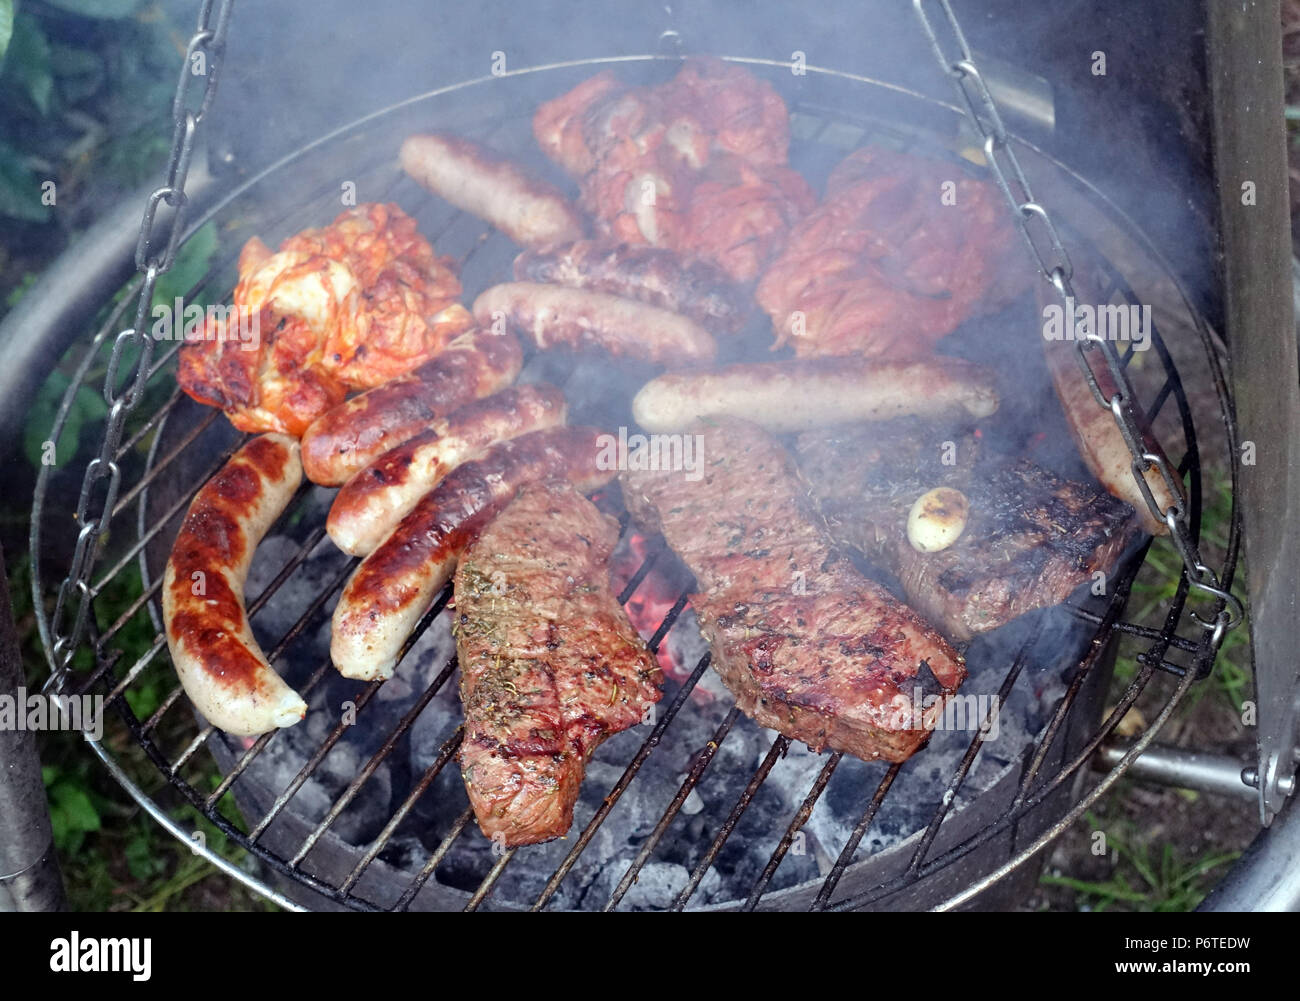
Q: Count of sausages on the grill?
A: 9